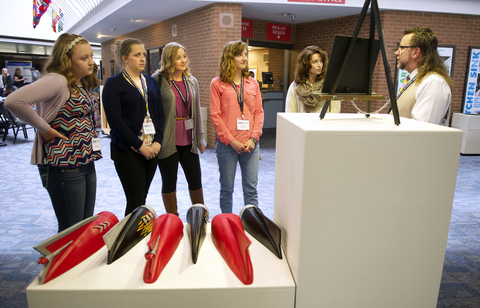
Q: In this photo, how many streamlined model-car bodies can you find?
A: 6